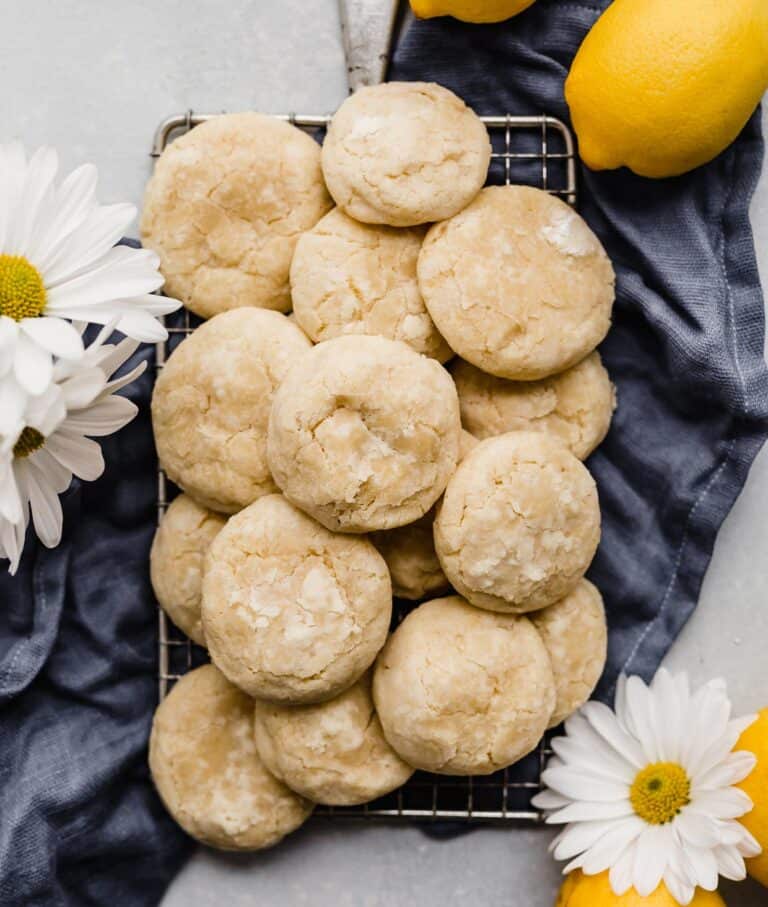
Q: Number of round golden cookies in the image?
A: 15